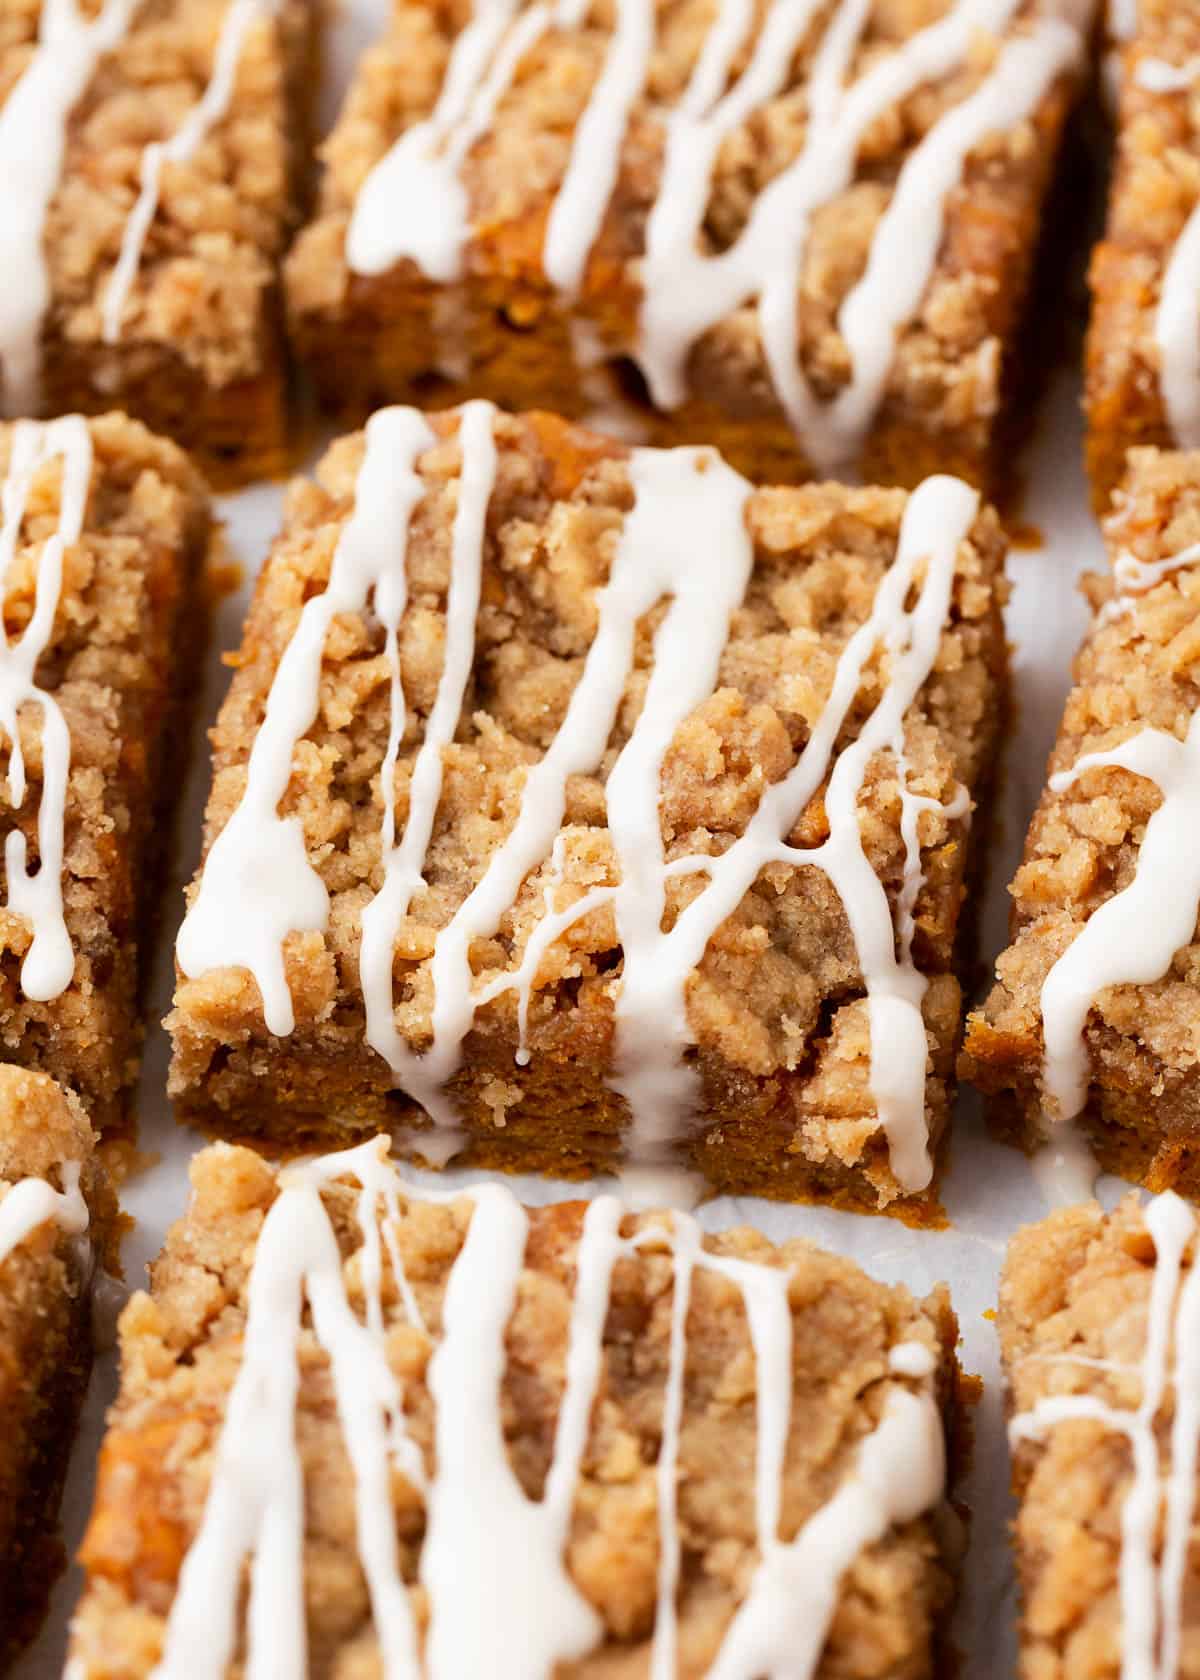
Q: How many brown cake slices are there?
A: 9